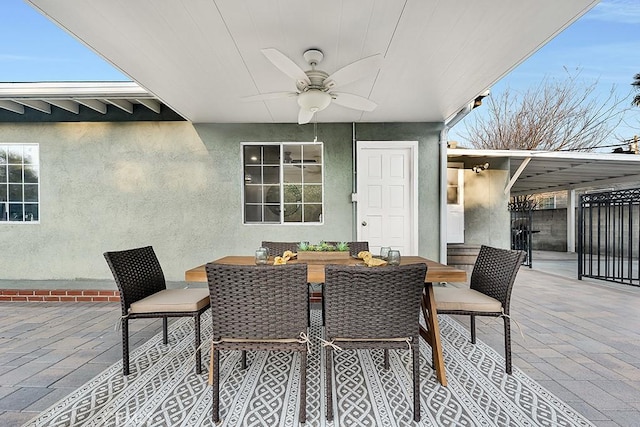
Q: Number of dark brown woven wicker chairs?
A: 6